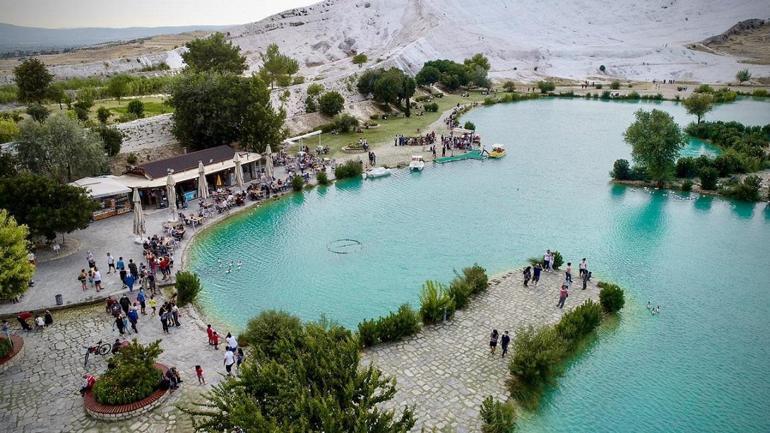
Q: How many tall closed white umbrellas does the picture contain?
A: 5